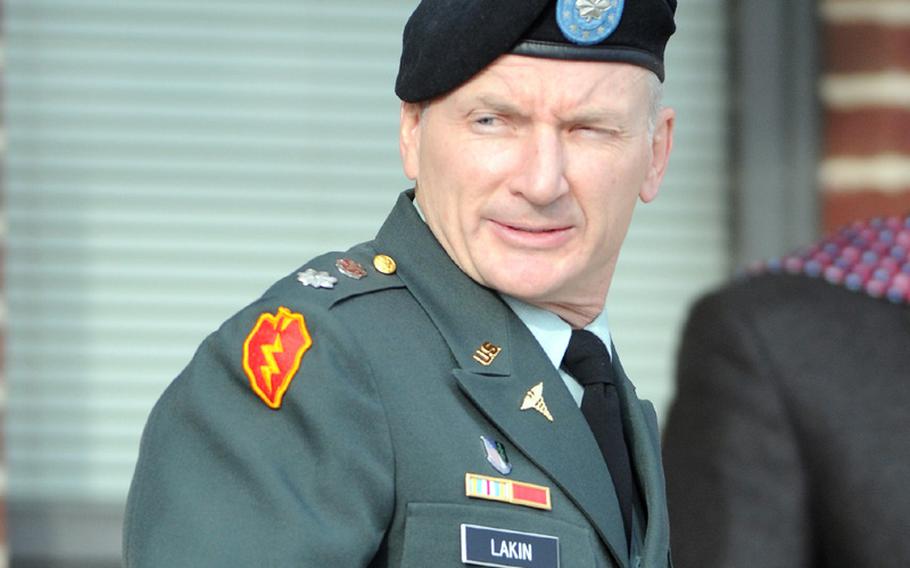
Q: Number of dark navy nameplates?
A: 1